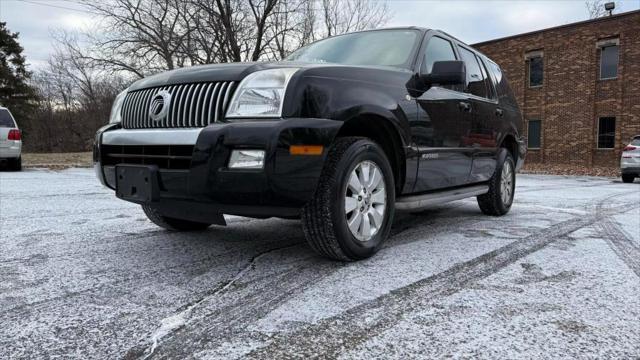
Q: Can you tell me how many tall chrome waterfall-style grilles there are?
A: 1